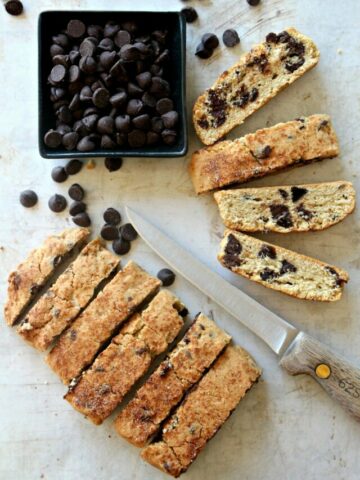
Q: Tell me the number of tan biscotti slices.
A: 10